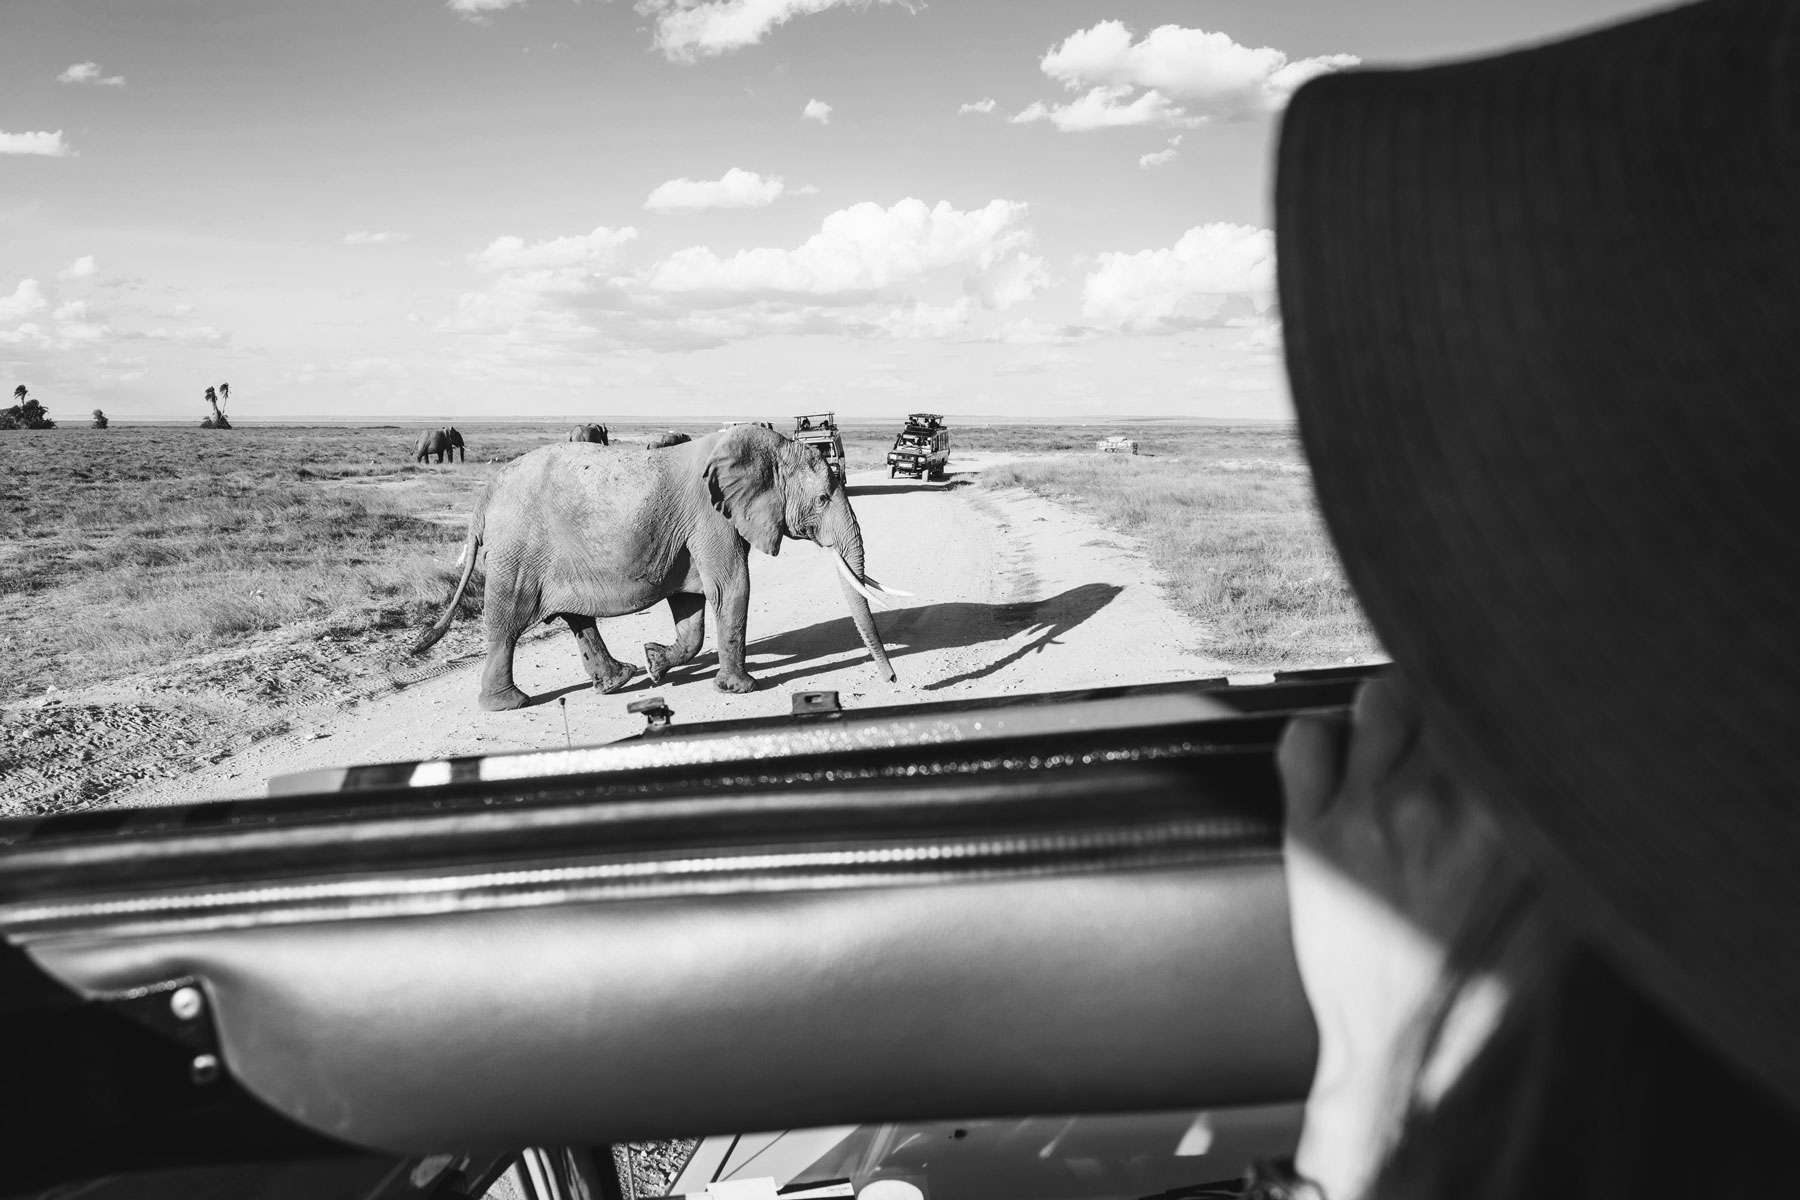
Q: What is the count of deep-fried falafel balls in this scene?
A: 0